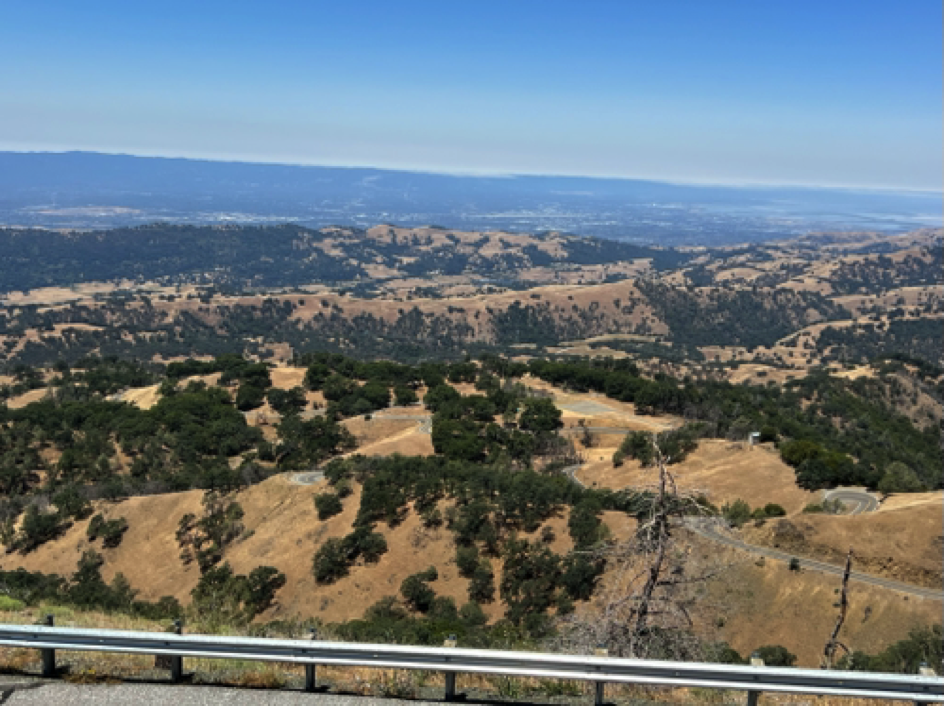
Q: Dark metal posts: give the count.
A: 7